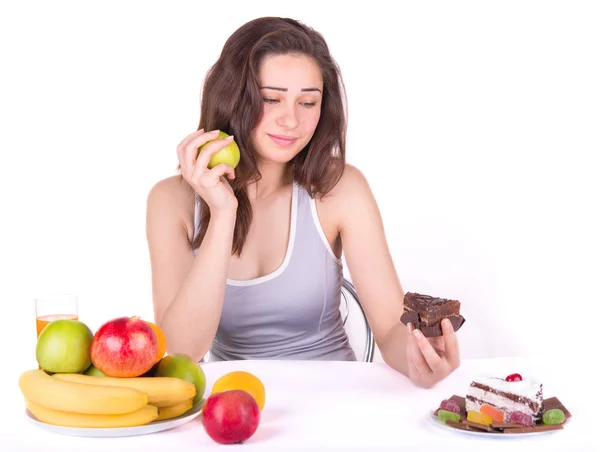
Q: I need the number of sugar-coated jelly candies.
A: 6